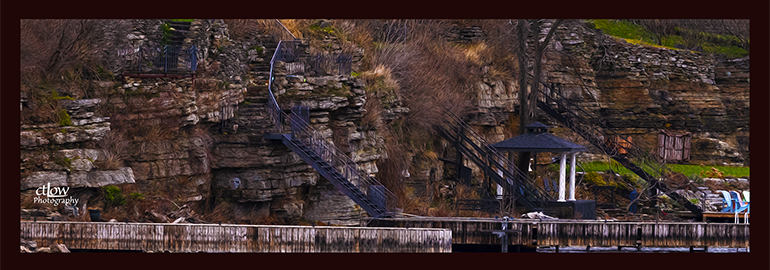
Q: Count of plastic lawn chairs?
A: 3